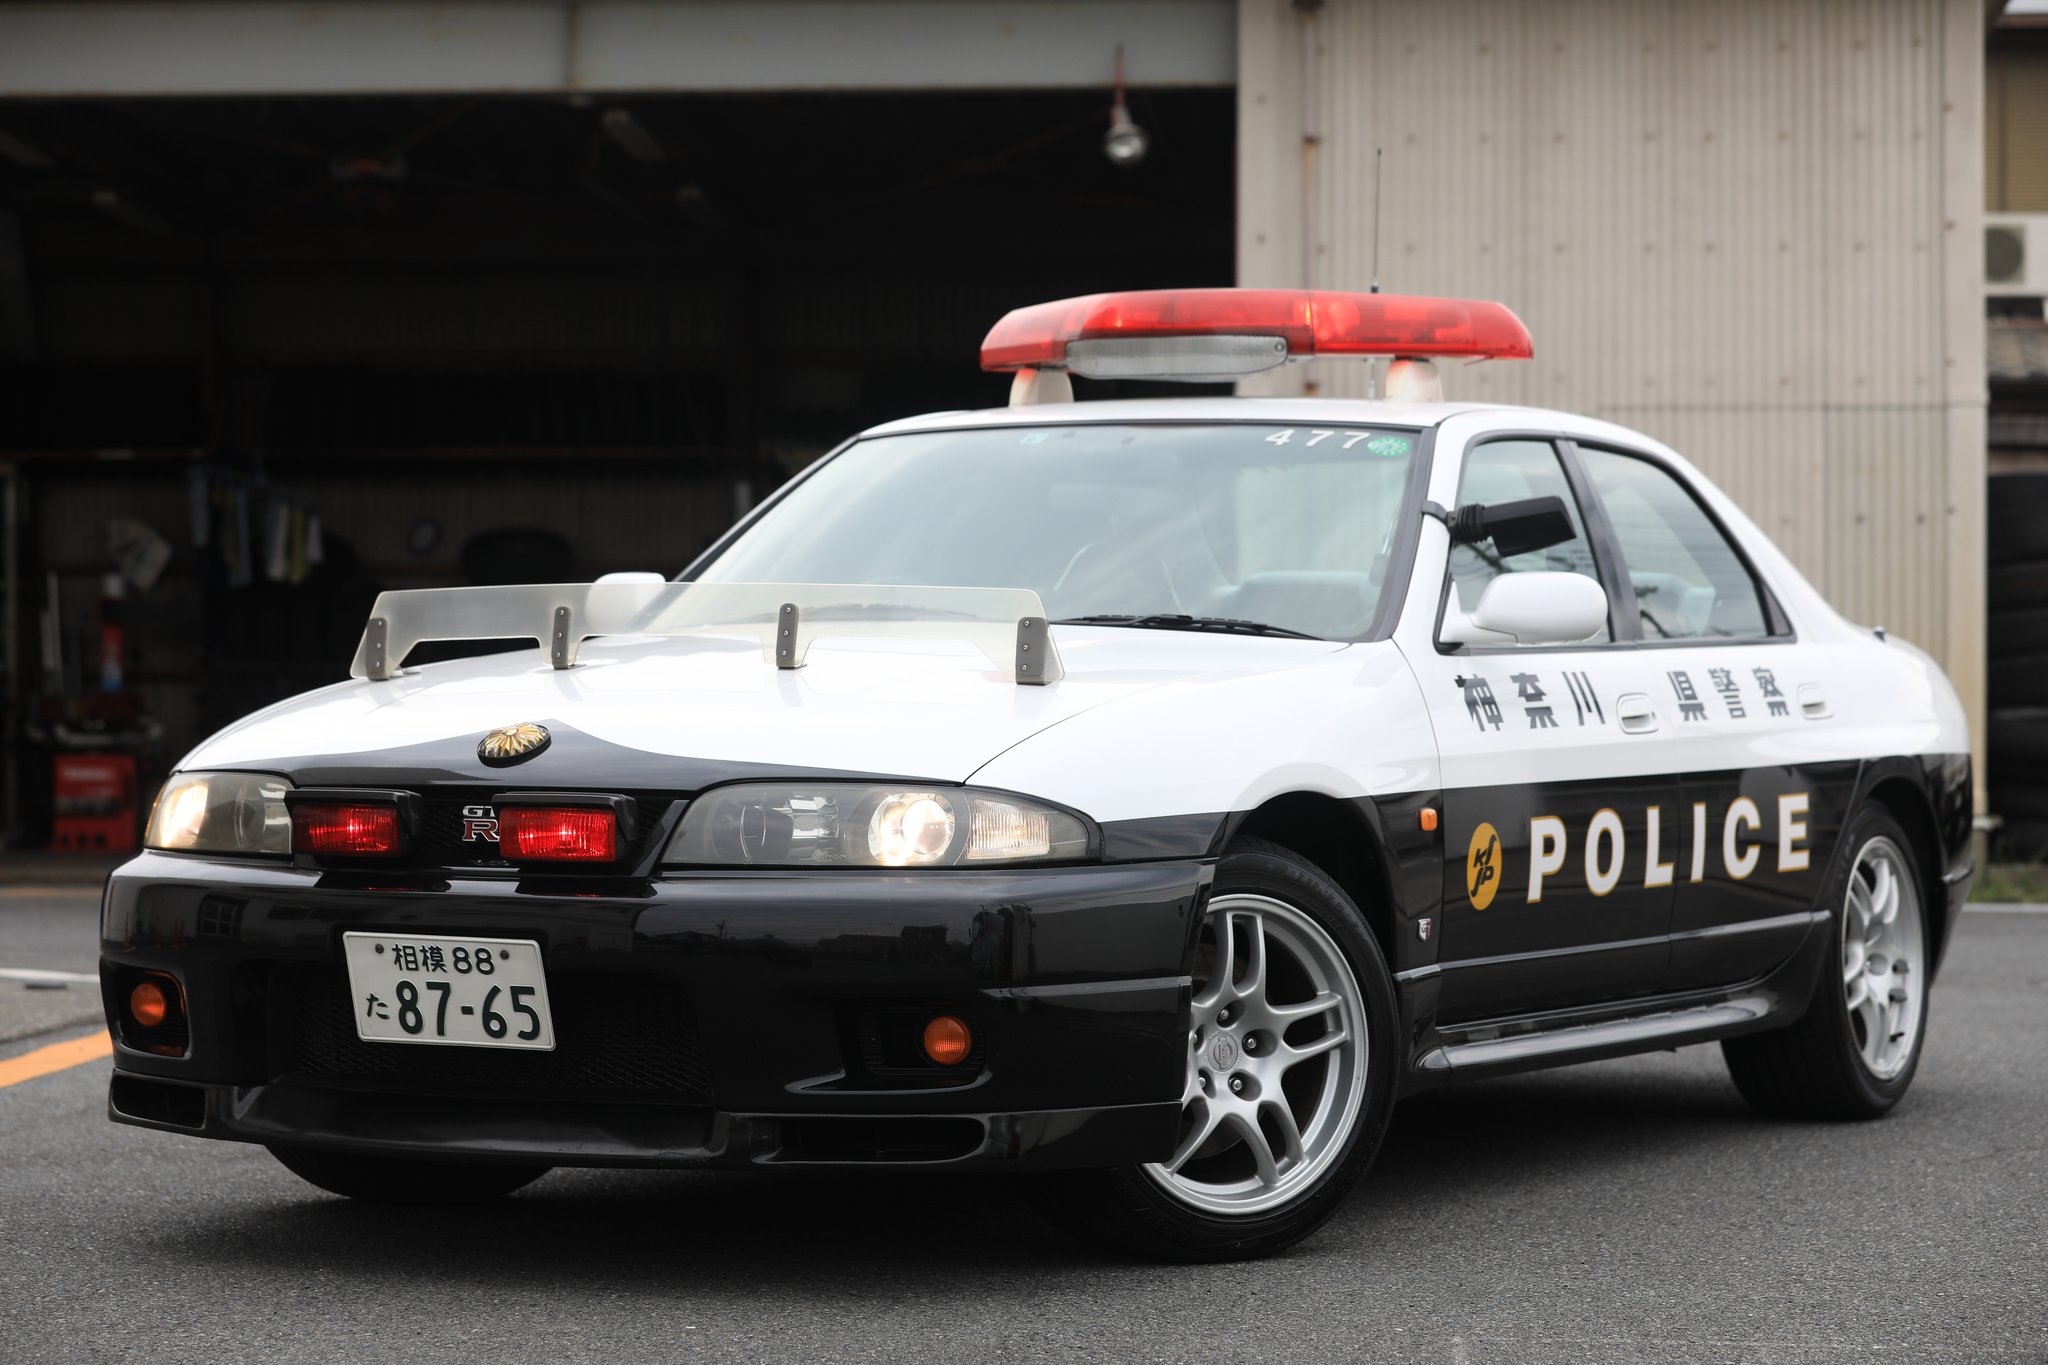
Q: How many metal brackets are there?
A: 4